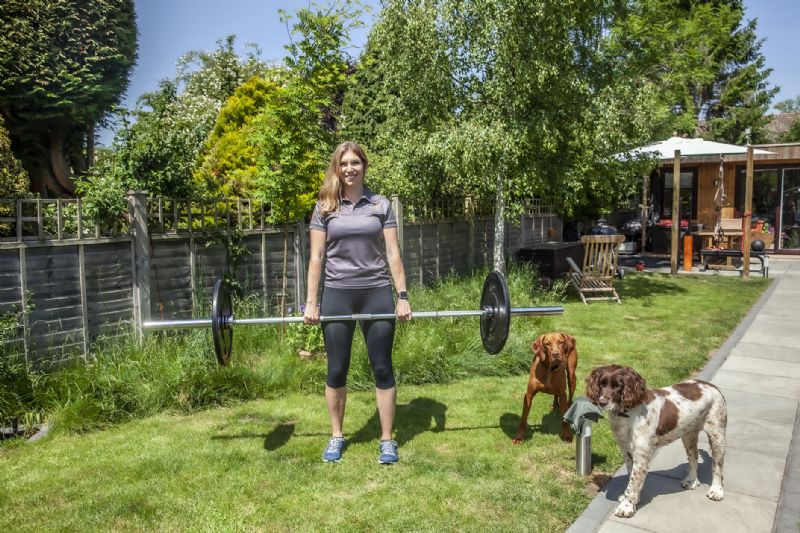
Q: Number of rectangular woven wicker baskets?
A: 0